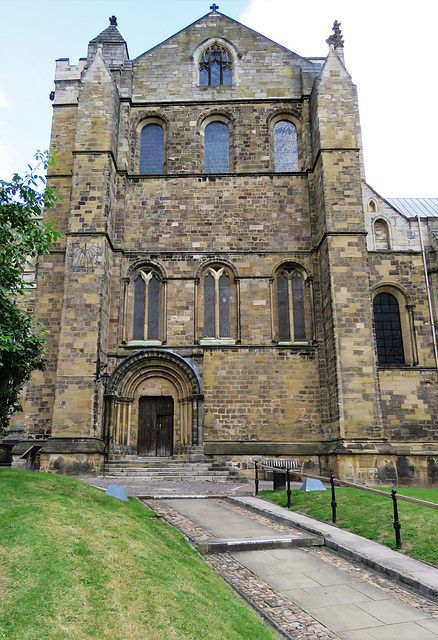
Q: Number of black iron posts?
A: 4